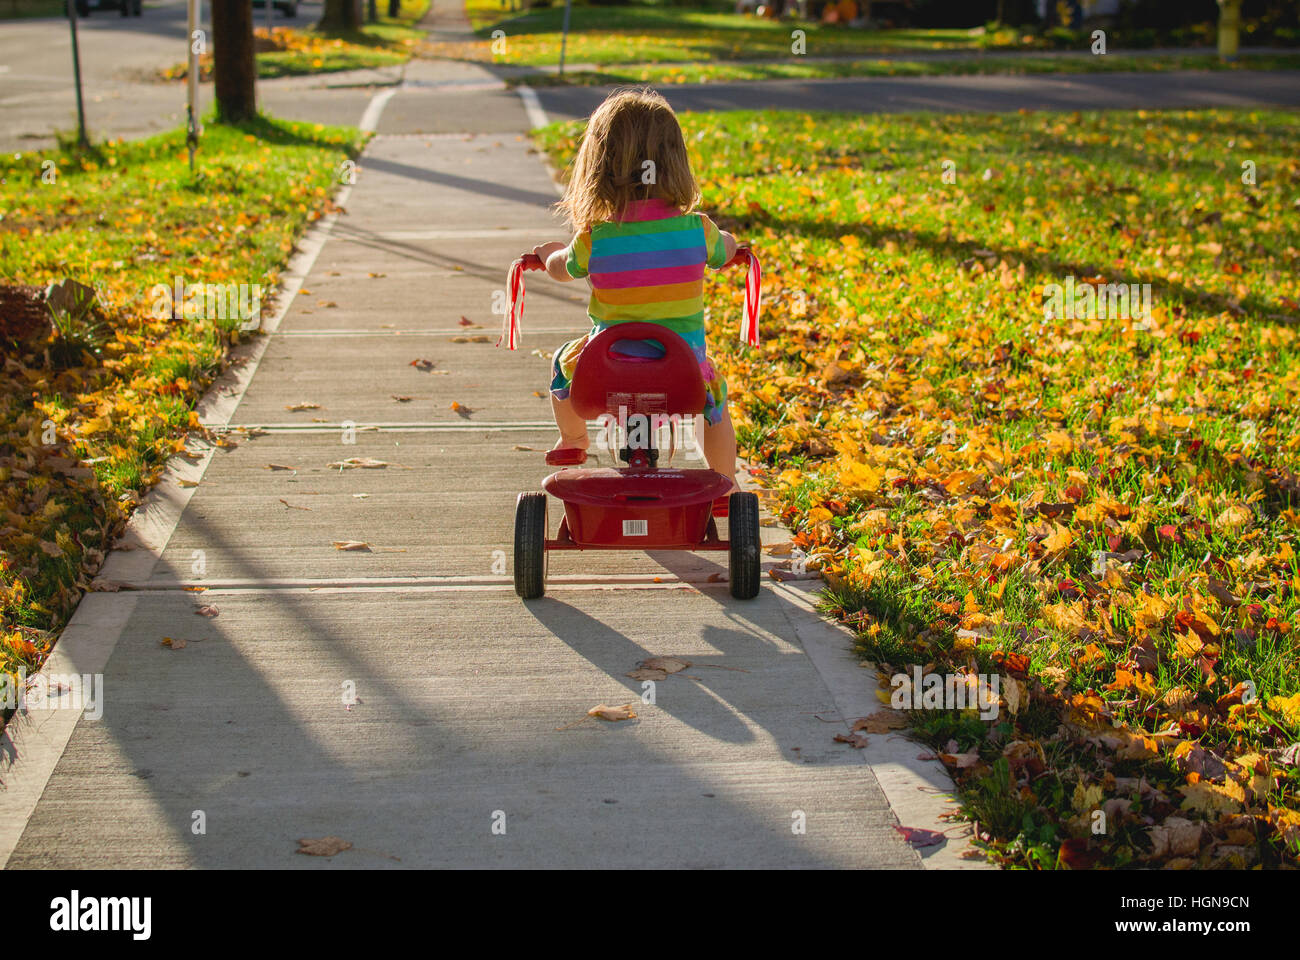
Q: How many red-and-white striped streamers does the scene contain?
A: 2